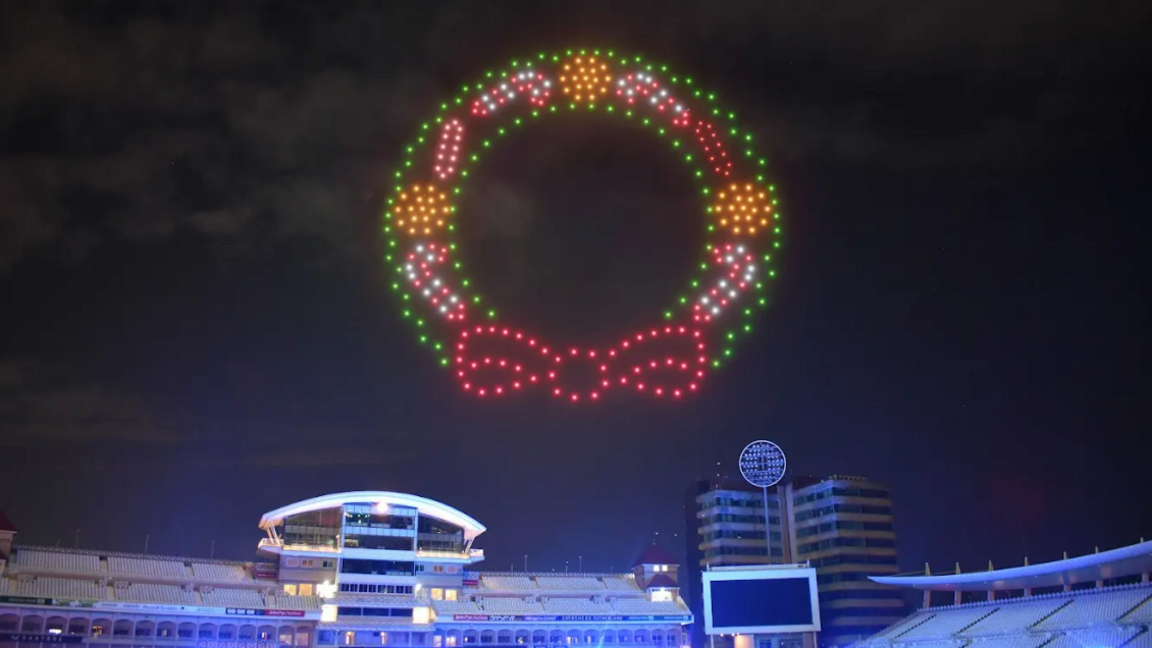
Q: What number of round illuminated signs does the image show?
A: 1